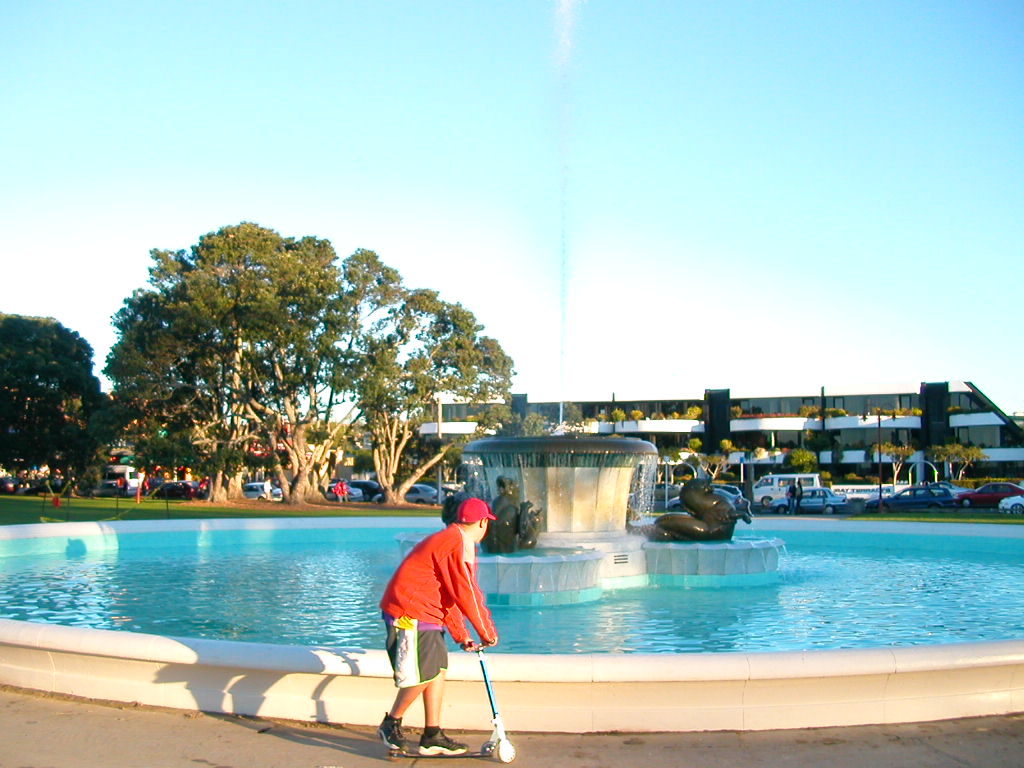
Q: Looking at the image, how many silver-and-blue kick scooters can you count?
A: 1